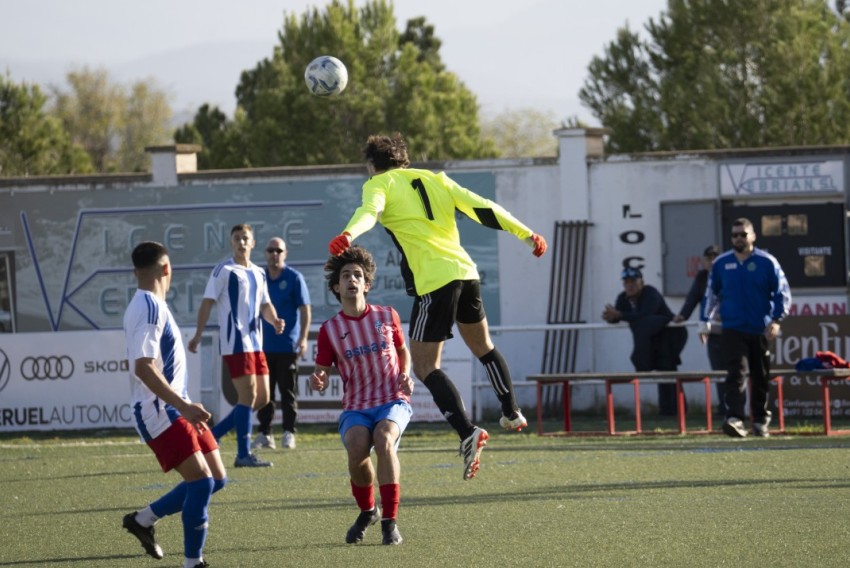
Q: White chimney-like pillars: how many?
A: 2